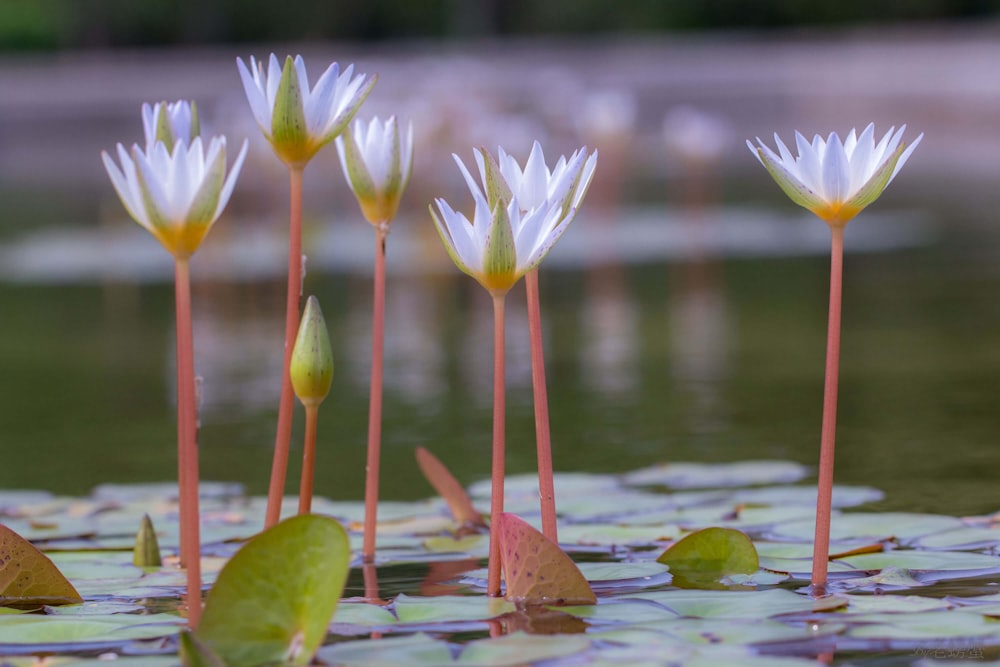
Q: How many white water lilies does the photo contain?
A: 7